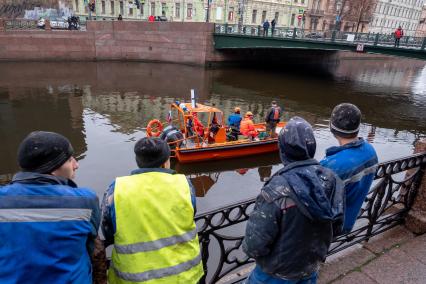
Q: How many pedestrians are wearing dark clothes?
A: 2